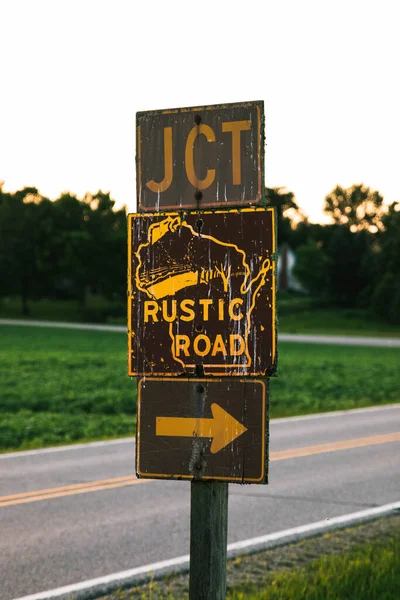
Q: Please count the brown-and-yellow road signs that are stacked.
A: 3